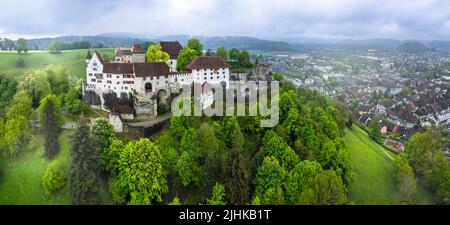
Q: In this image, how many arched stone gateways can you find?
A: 2